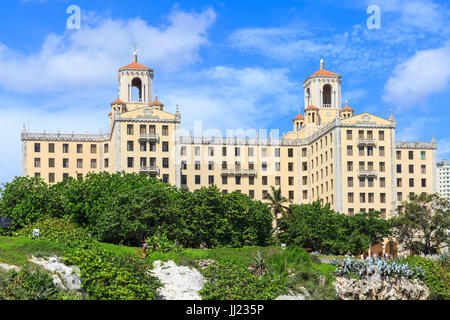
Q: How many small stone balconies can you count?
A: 5